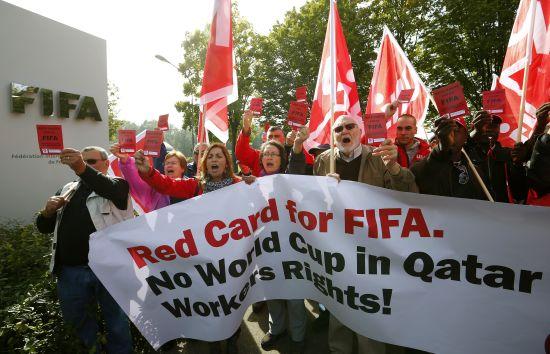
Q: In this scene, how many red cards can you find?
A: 11